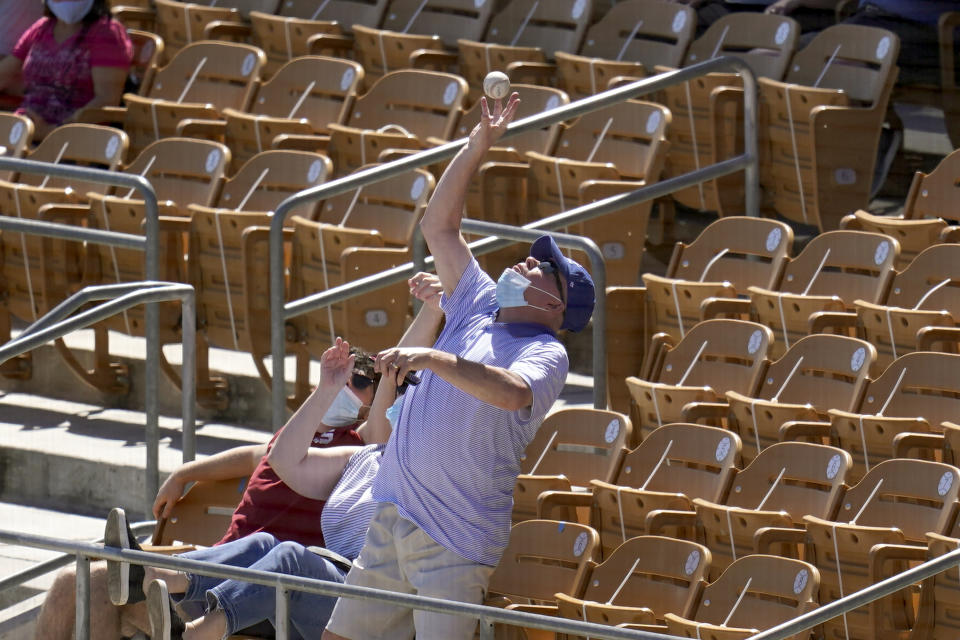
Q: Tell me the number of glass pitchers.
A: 0